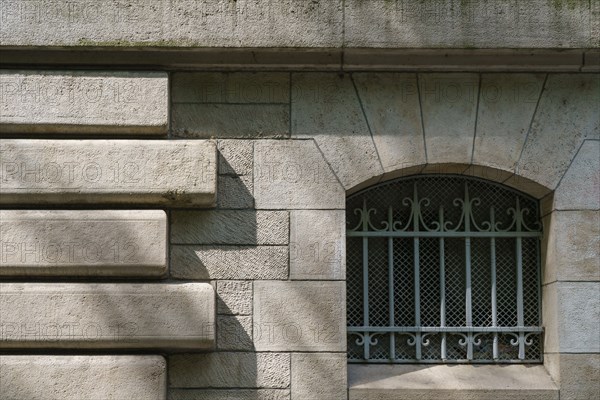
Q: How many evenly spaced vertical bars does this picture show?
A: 7